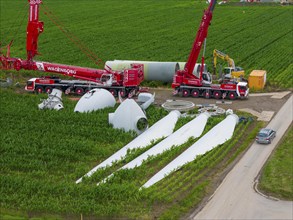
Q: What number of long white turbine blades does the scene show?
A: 3